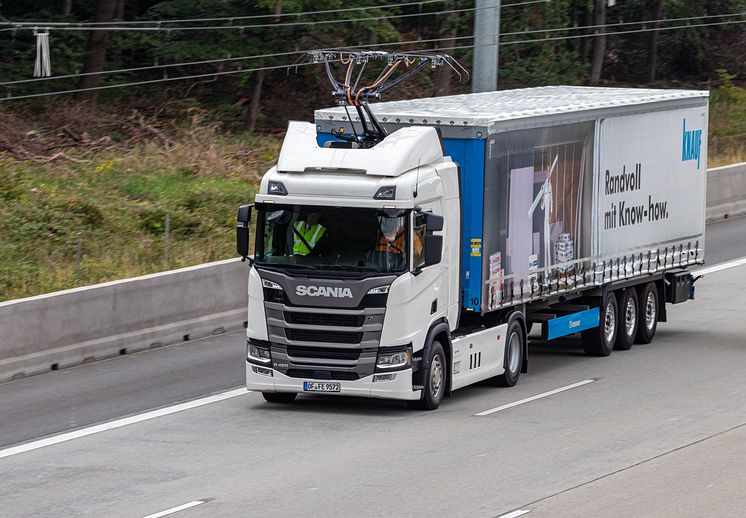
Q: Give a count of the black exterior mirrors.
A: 4